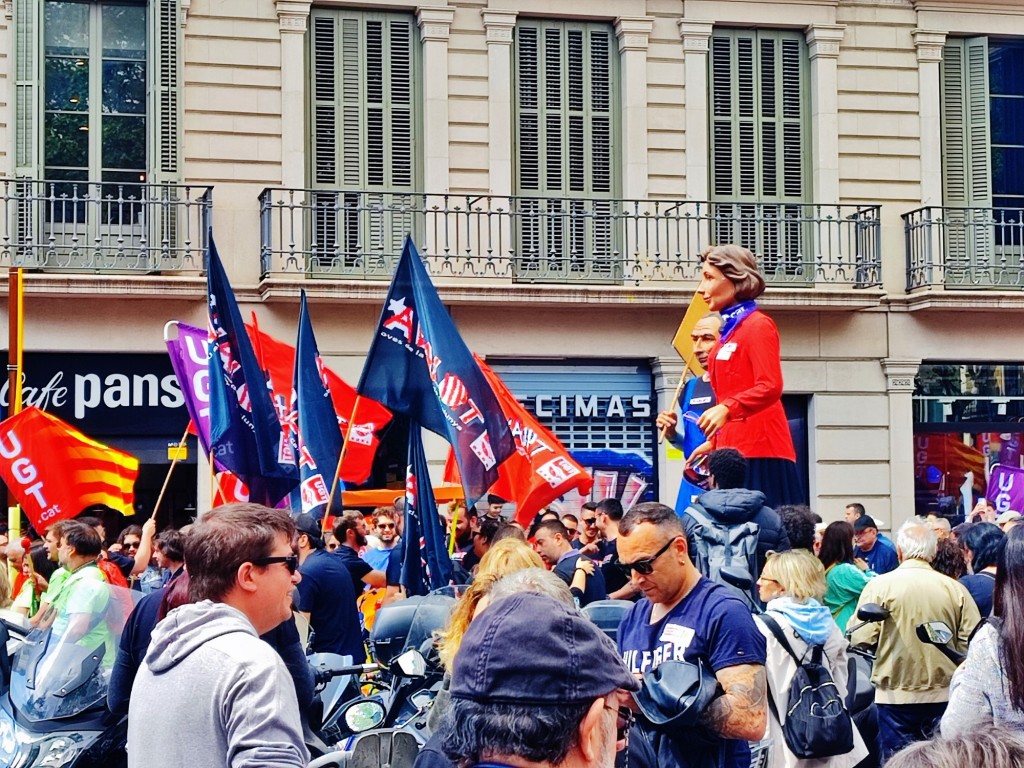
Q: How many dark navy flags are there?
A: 4